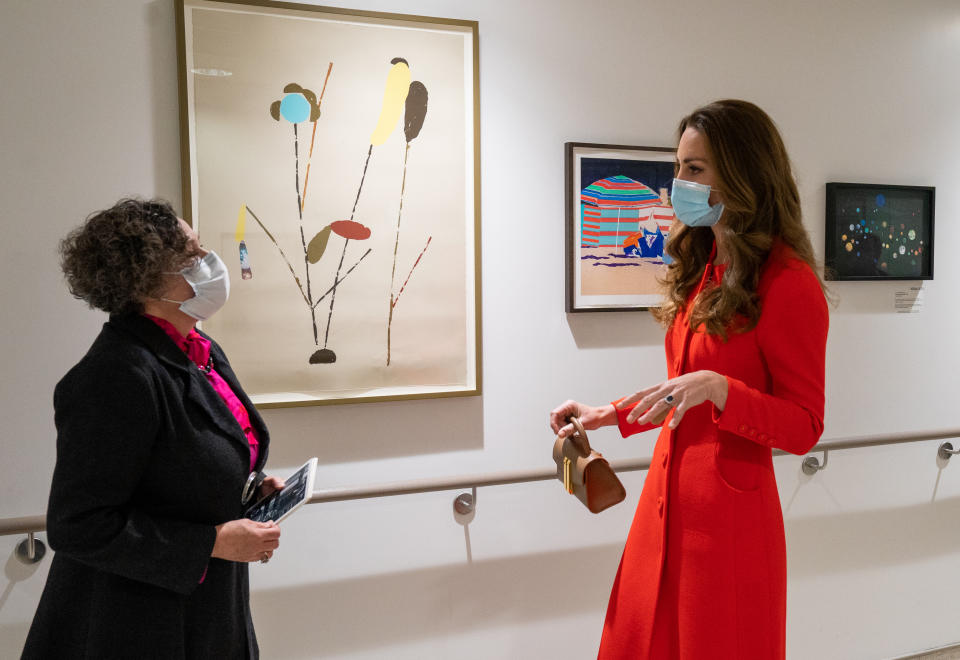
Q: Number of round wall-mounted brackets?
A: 4